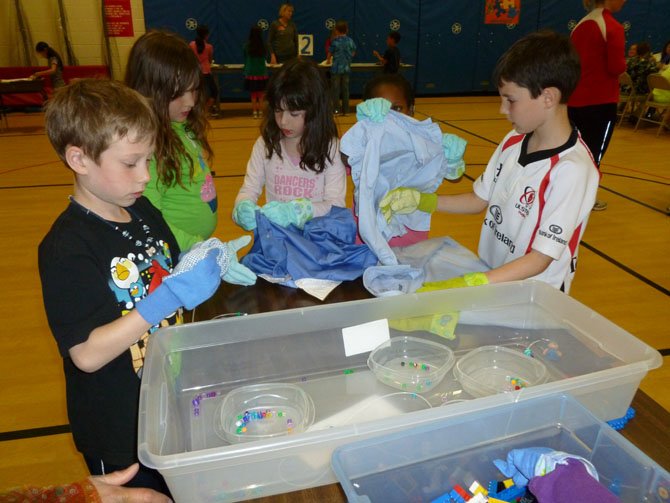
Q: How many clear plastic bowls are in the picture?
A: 3